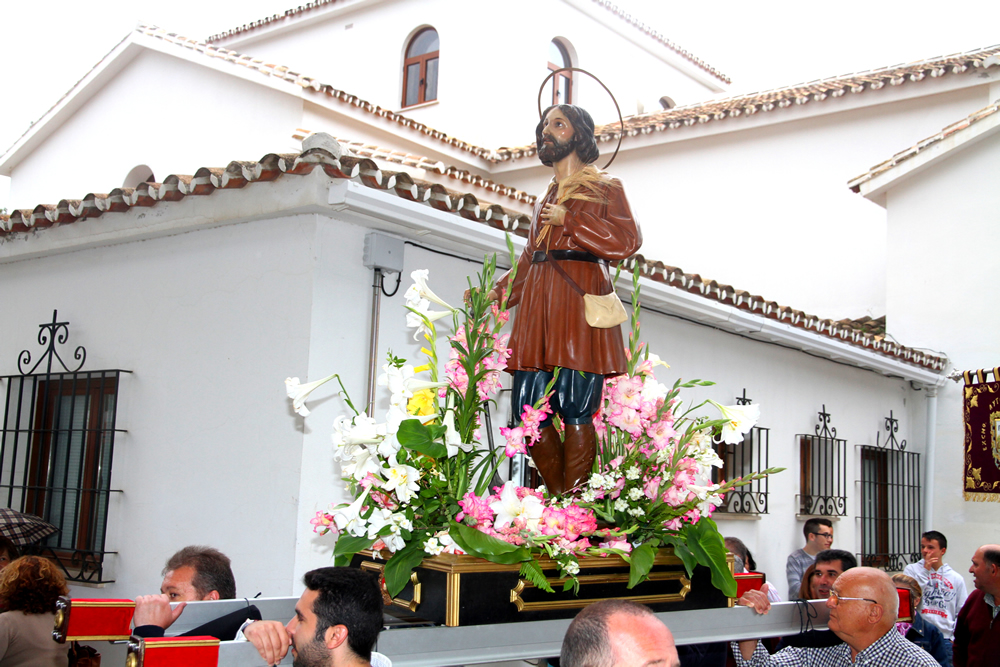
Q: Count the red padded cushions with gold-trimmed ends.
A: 4